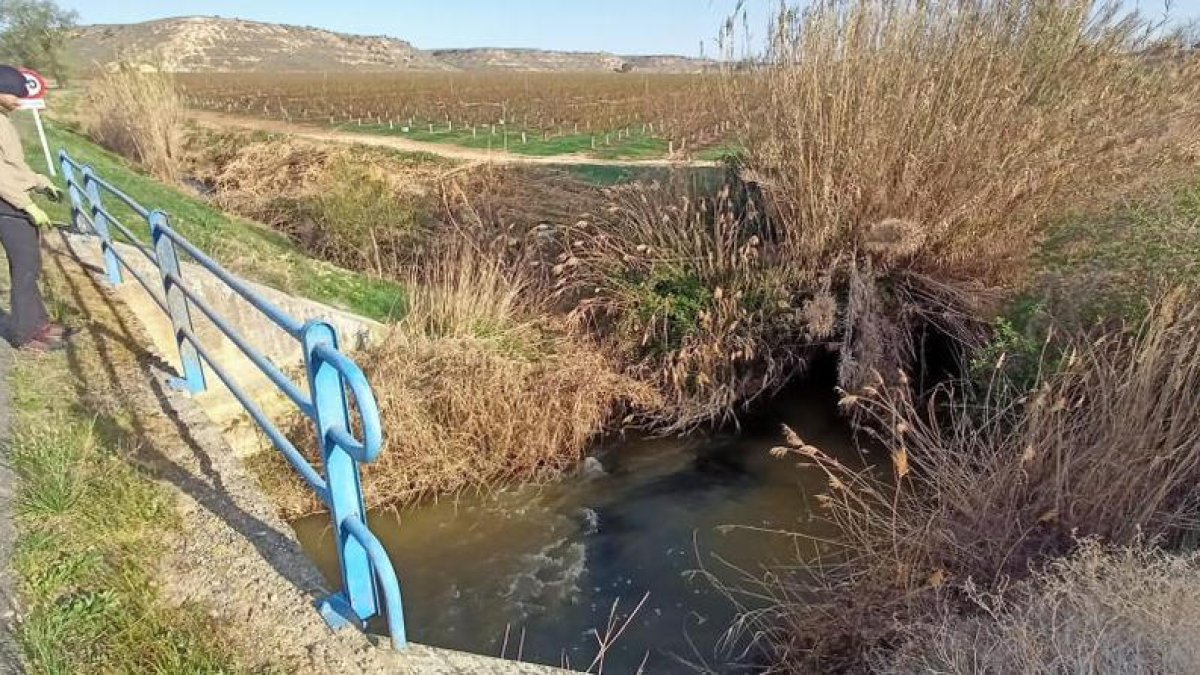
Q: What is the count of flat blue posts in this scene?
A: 4